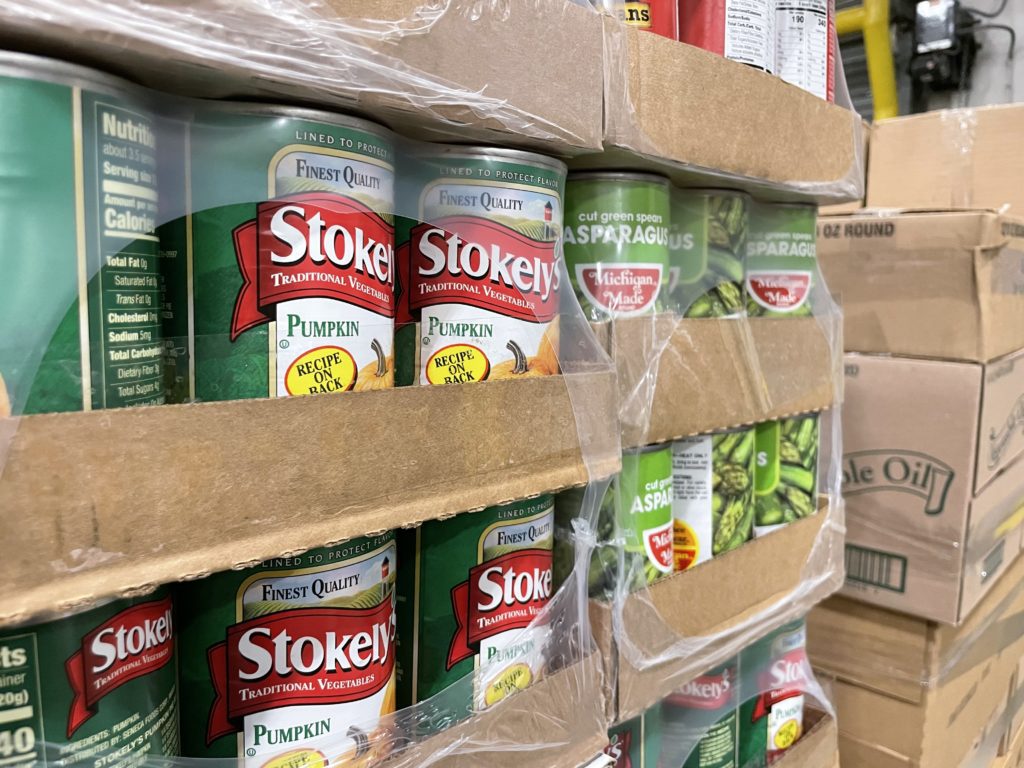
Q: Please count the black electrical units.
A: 1